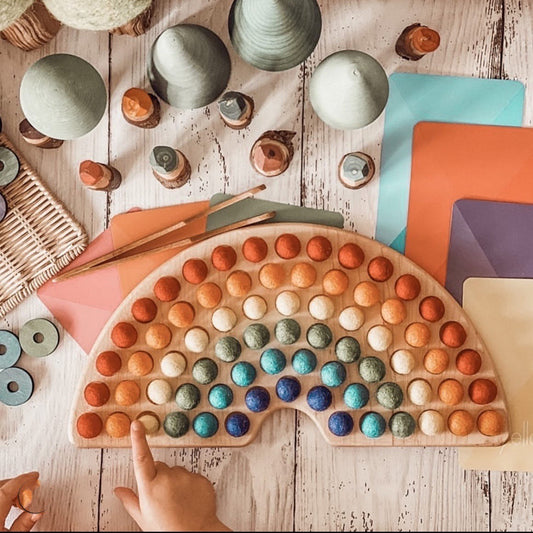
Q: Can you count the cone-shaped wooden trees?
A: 4